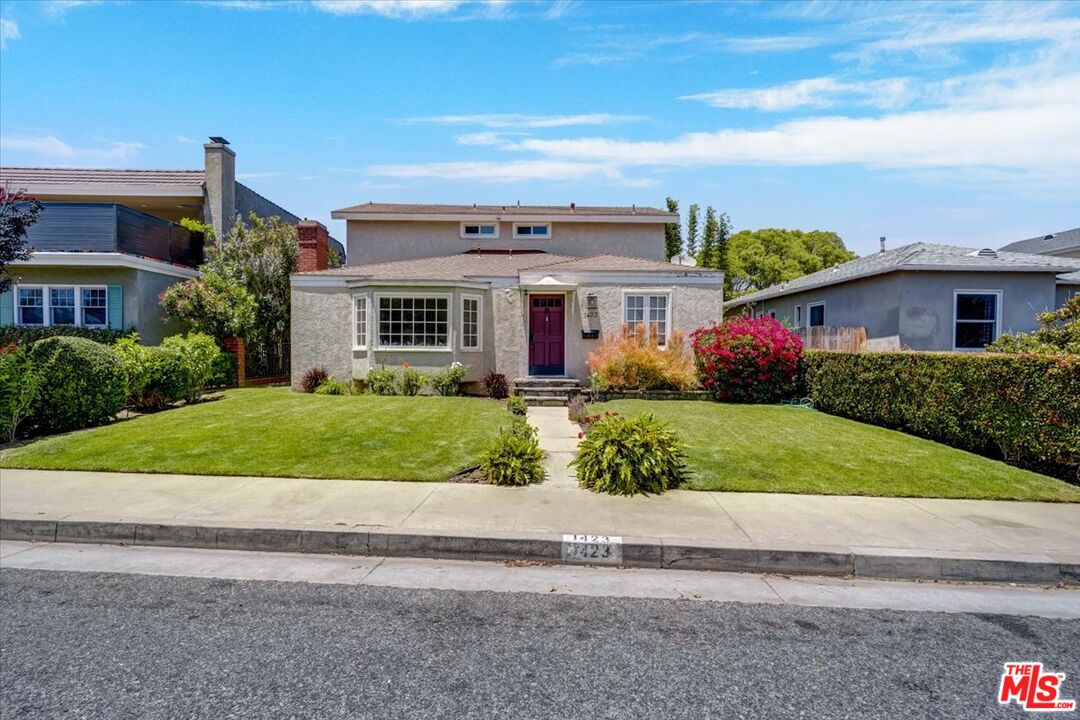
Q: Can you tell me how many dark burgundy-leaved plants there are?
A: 2